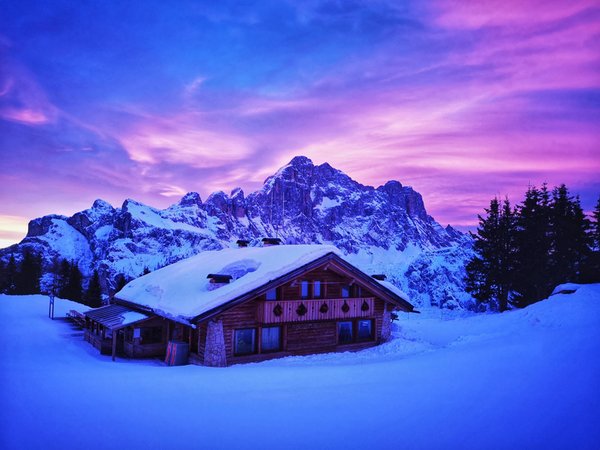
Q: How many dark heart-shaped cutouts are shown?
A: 5